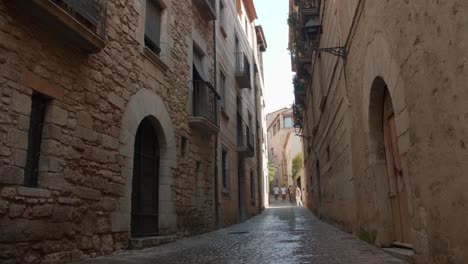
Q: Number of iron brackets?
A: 2